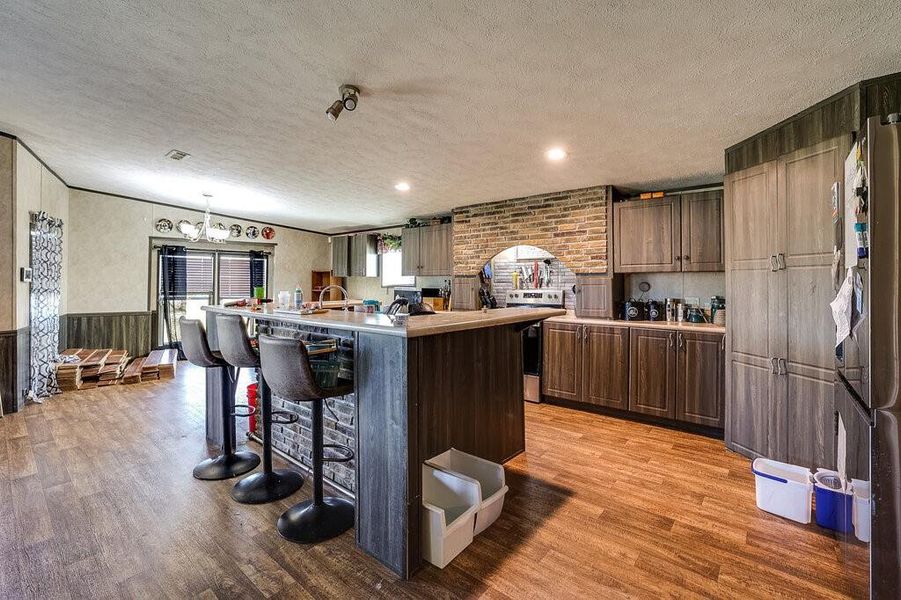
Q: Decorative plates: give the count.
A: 7